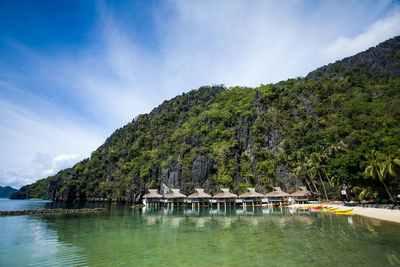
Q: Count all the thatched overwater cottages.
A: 7